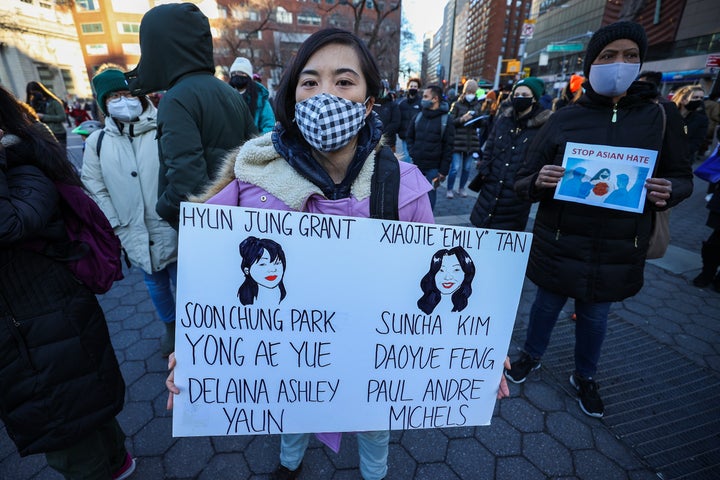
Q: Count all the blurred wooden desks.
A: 0